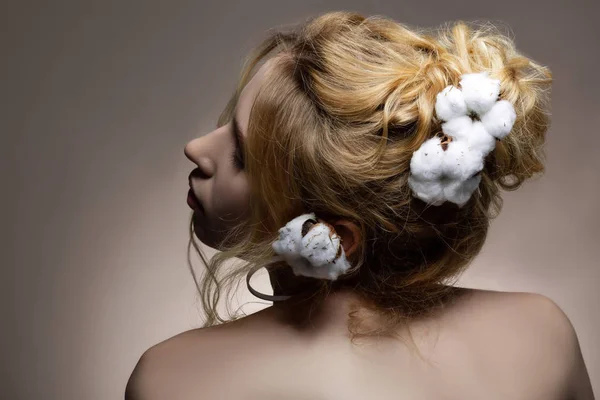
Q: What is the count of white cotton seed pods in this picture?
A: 3